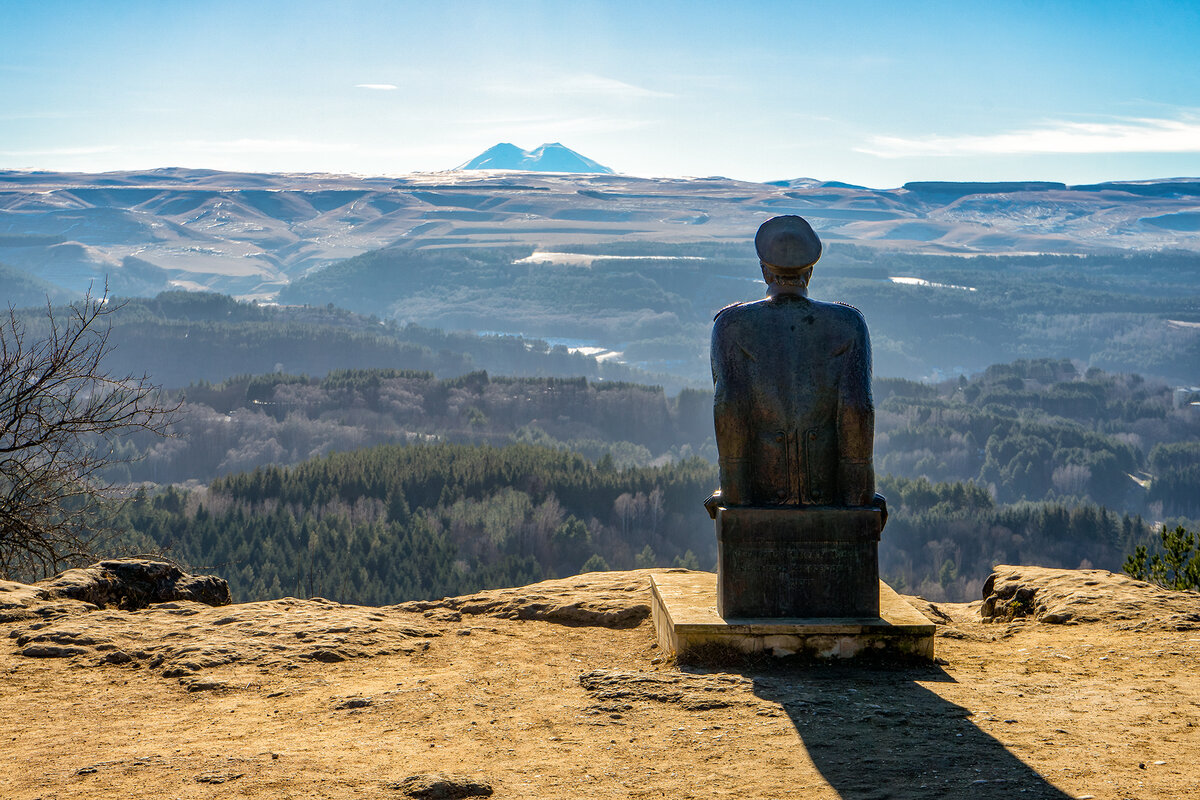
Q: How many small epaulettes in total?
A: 2